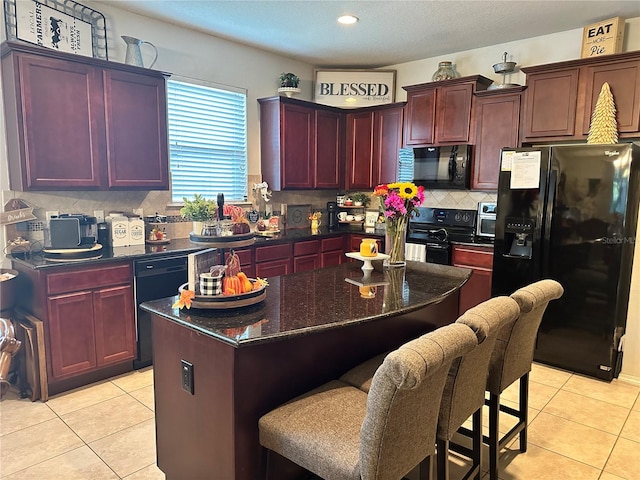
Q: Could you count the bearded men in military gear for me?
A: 0